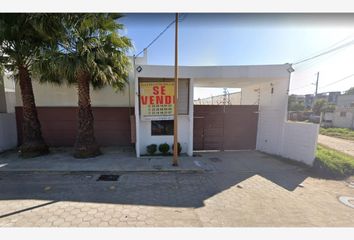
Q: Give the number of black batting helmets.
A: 0